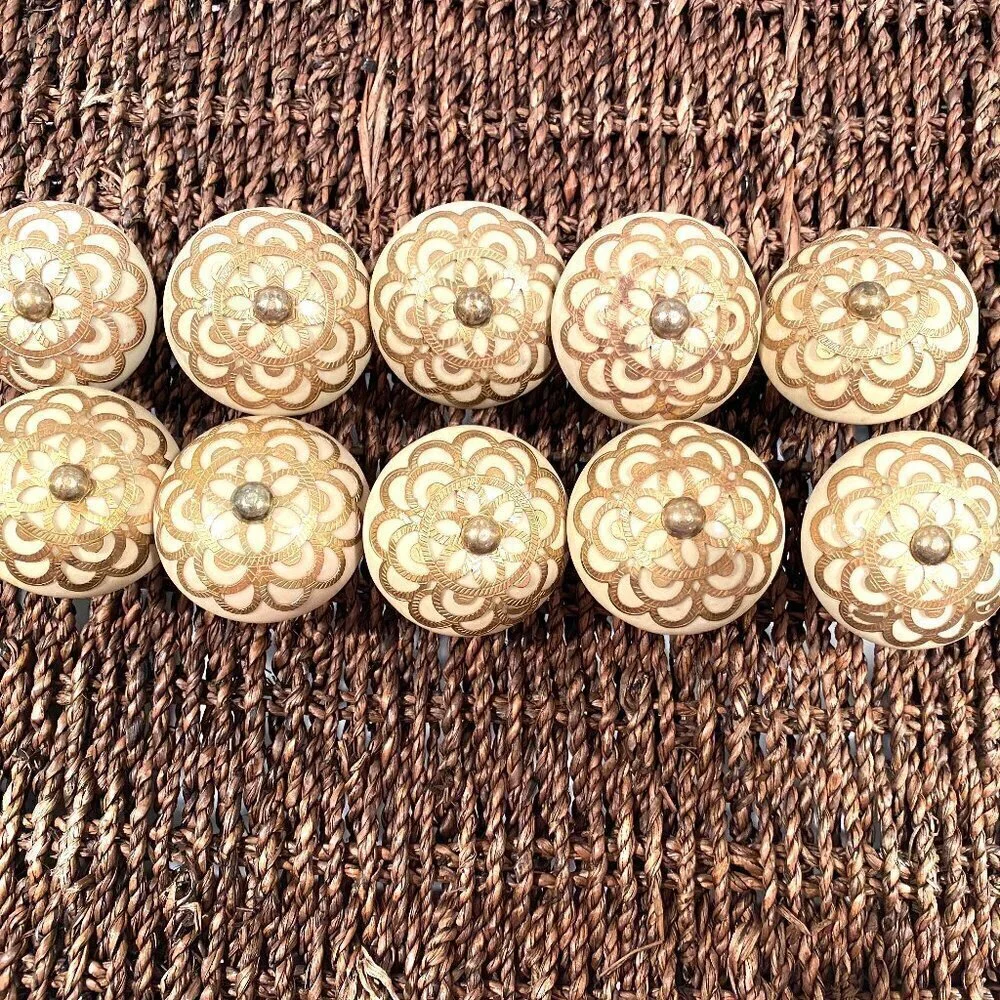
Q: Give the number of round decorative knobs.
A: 10